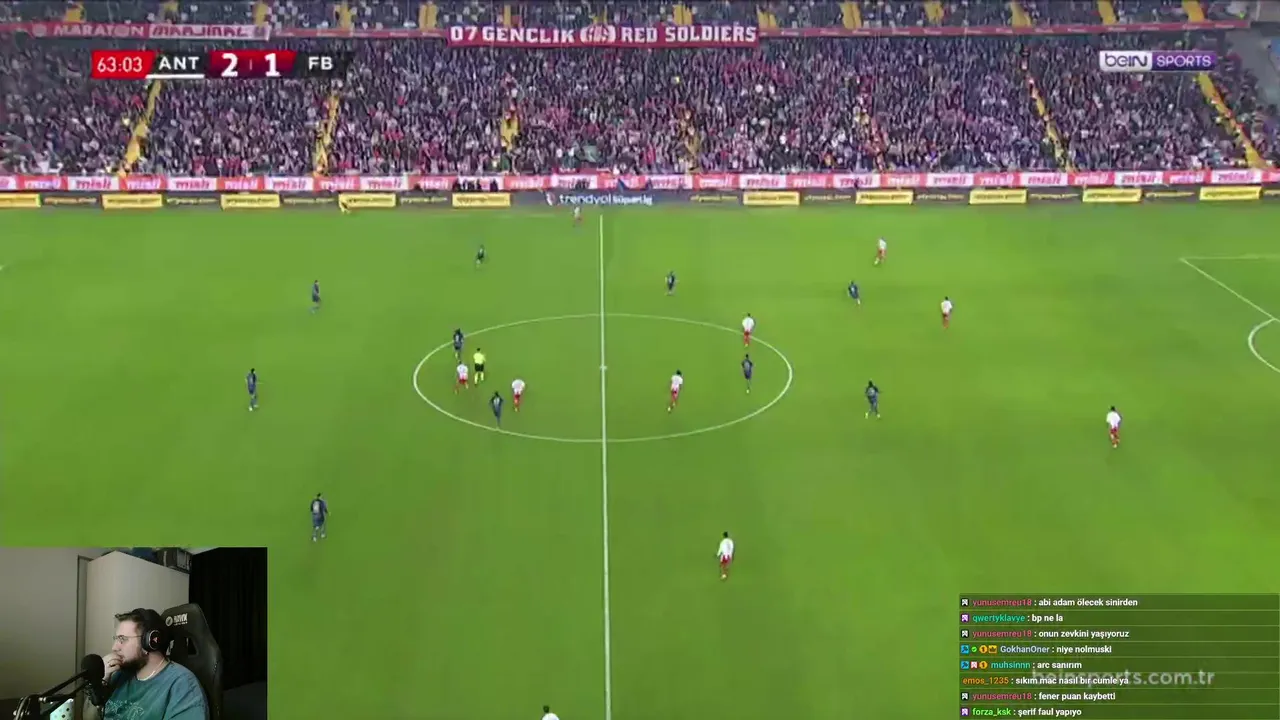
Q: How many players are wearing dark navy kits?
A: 10